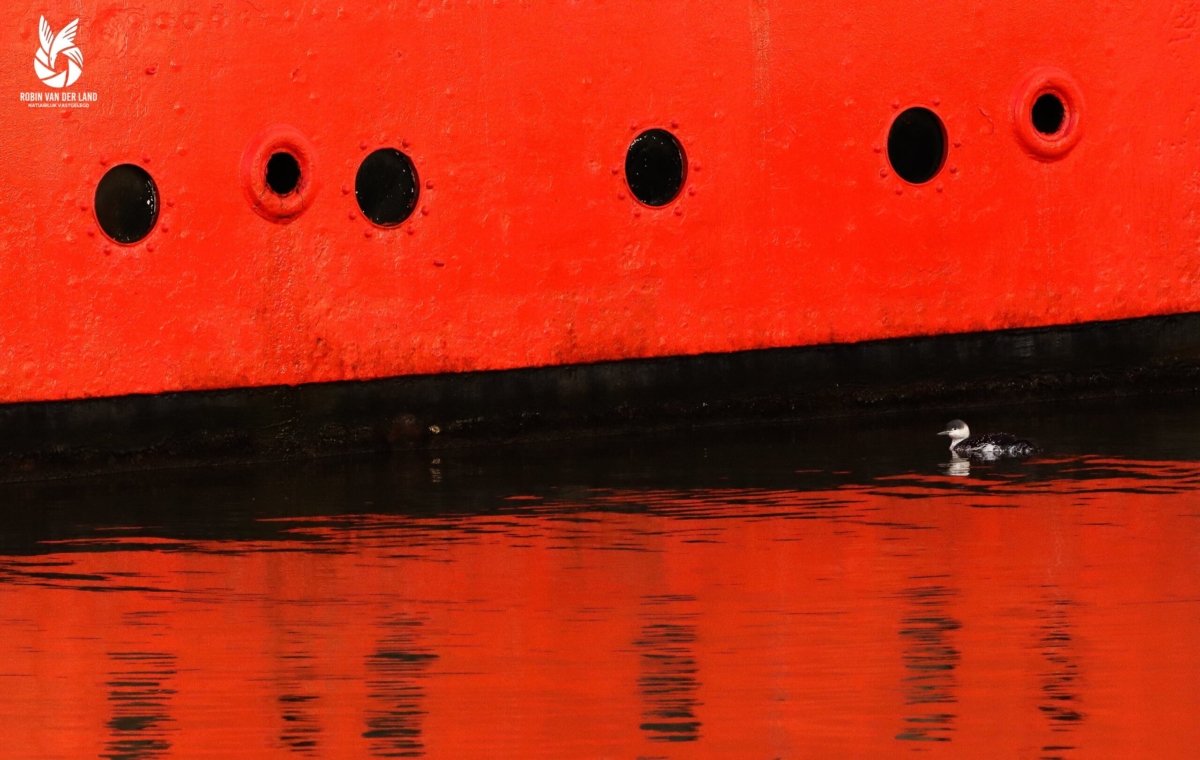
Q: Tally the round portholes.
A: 6